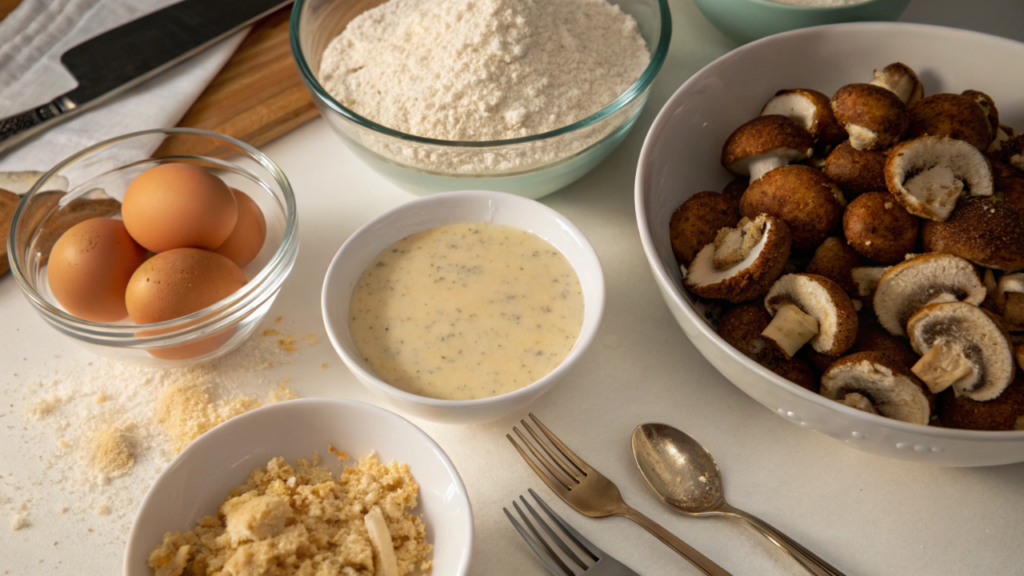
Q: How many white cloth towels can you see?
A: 1